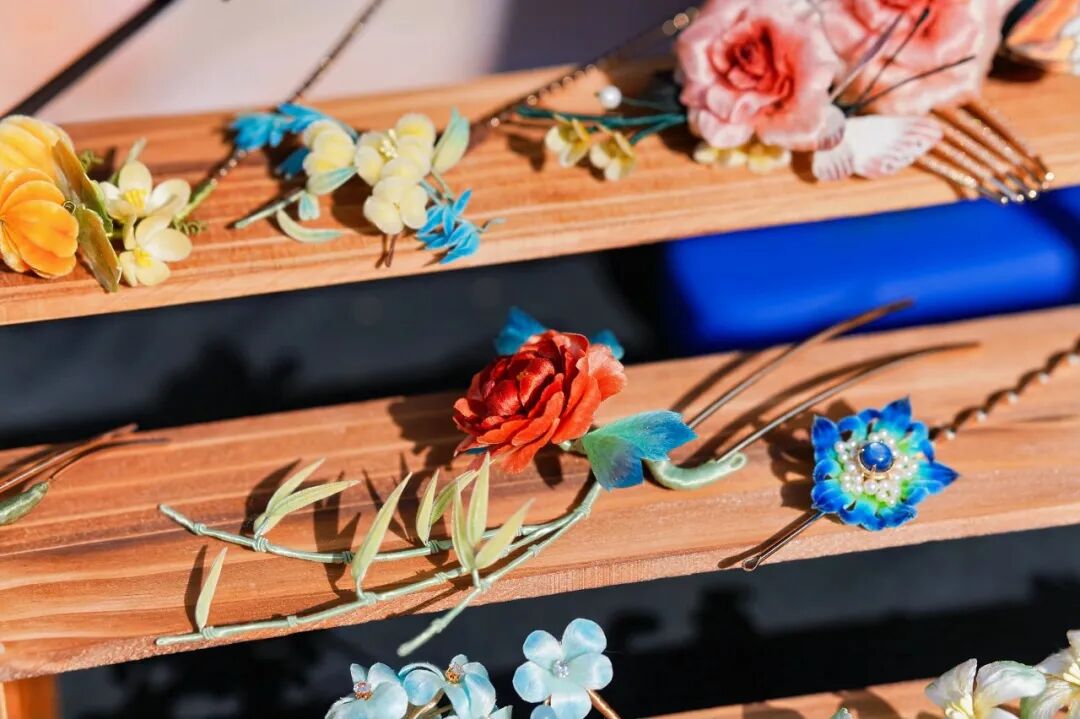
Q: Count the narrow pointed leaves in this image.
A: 9